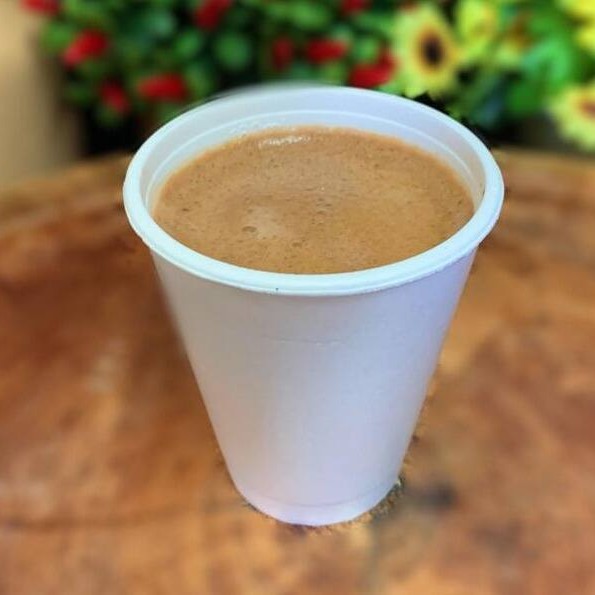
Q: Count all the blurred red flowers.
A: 9